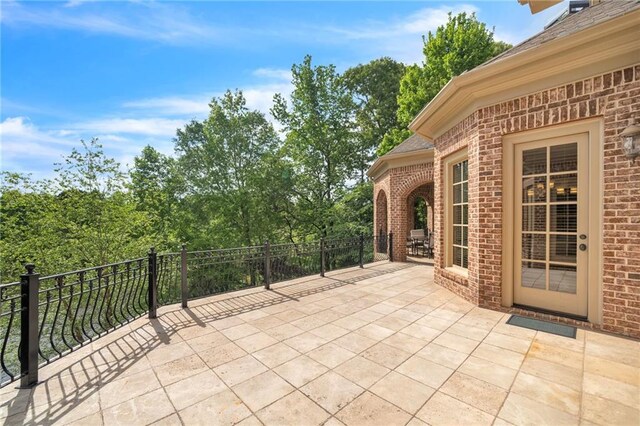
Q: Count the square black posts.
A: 7